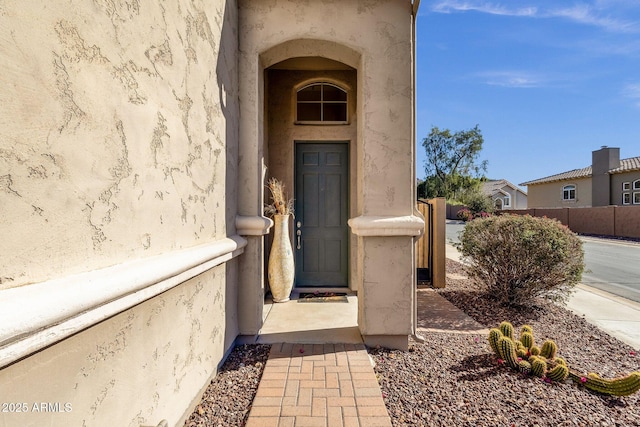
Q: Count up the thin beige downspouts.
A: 1